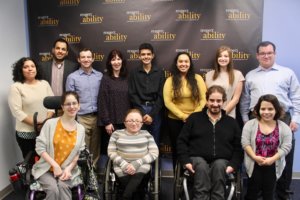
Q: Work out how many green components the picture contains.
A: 0